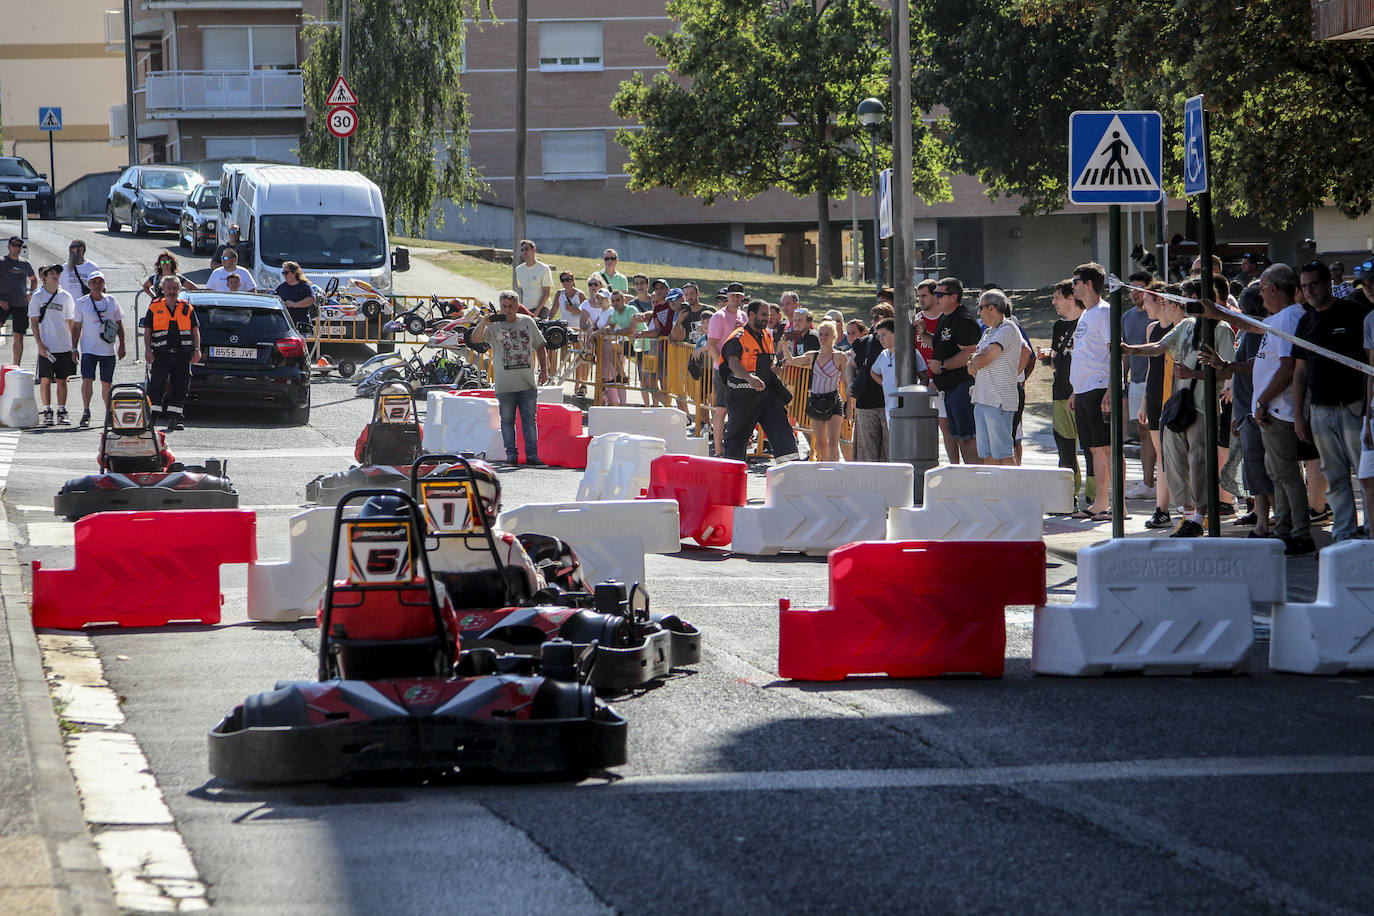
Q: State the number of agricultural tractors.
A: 0